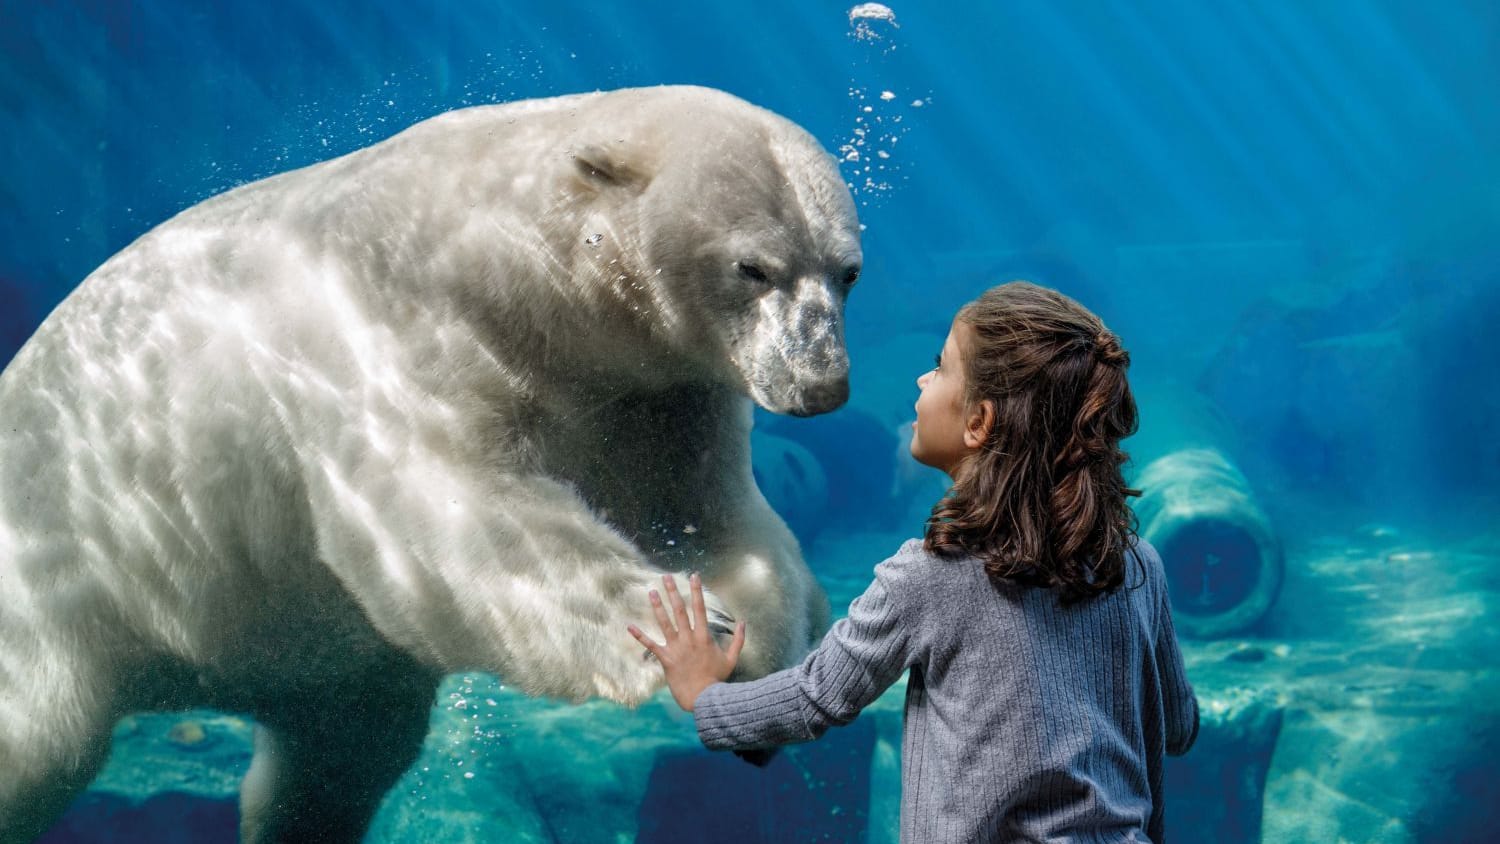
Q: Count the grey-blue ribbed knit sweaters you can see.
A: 1